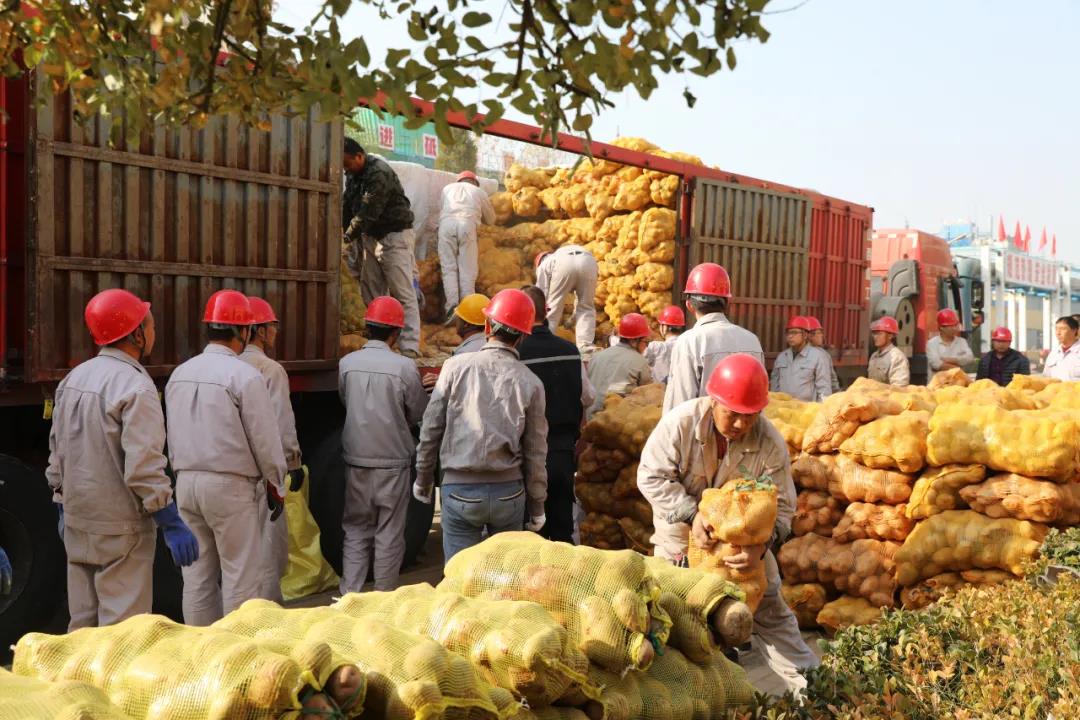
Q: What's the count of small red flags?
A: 5